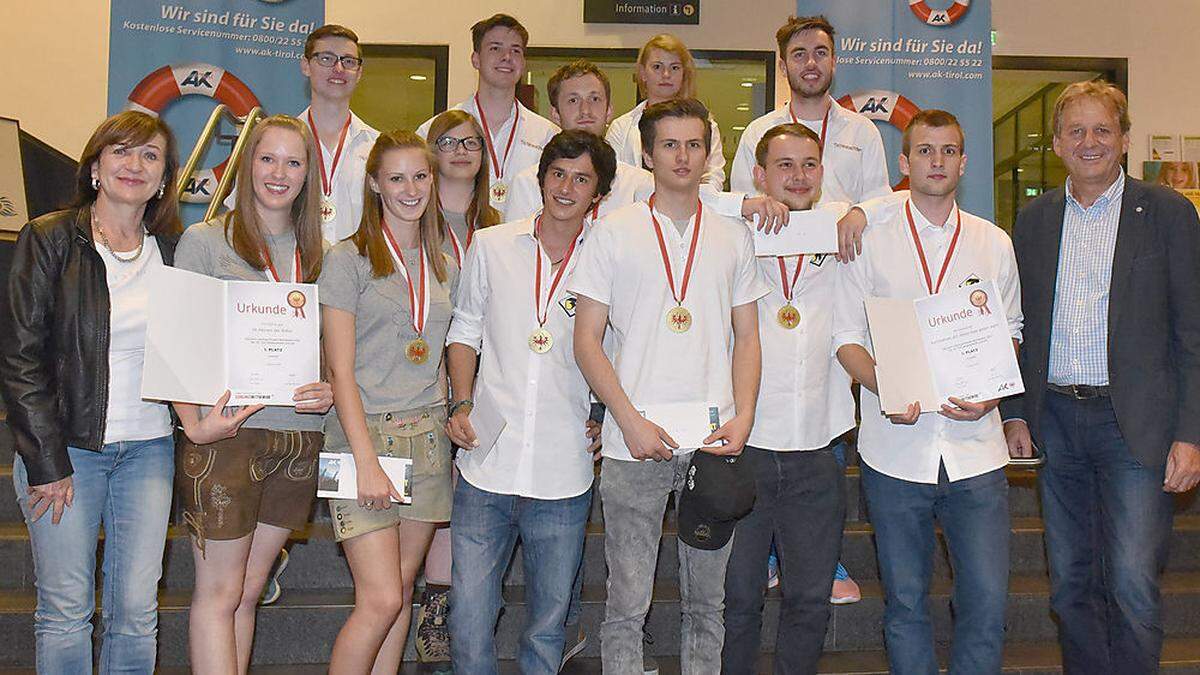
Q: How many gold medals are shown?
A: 6